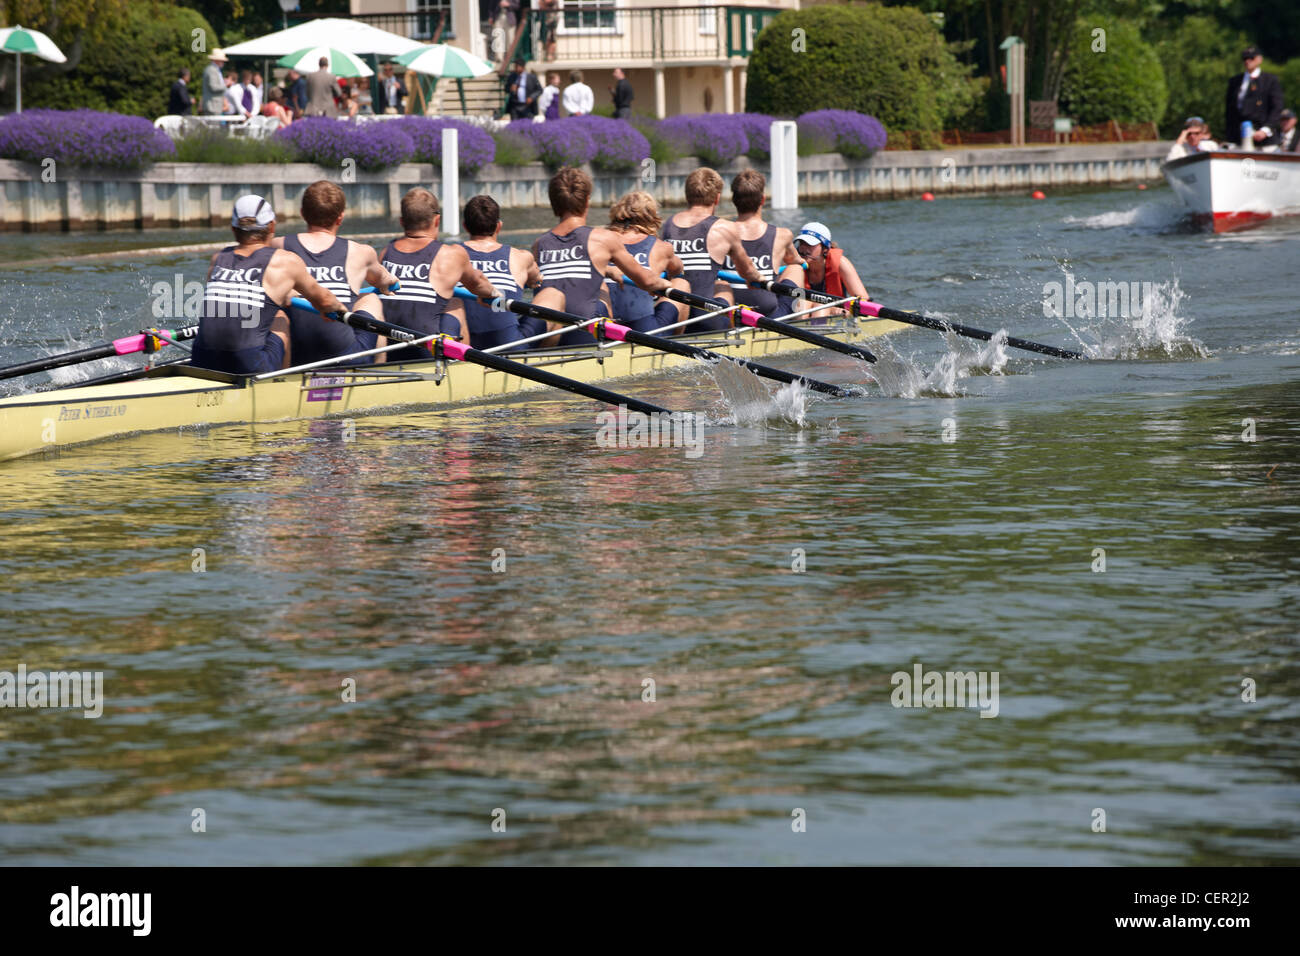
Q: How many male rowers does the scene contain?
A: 8